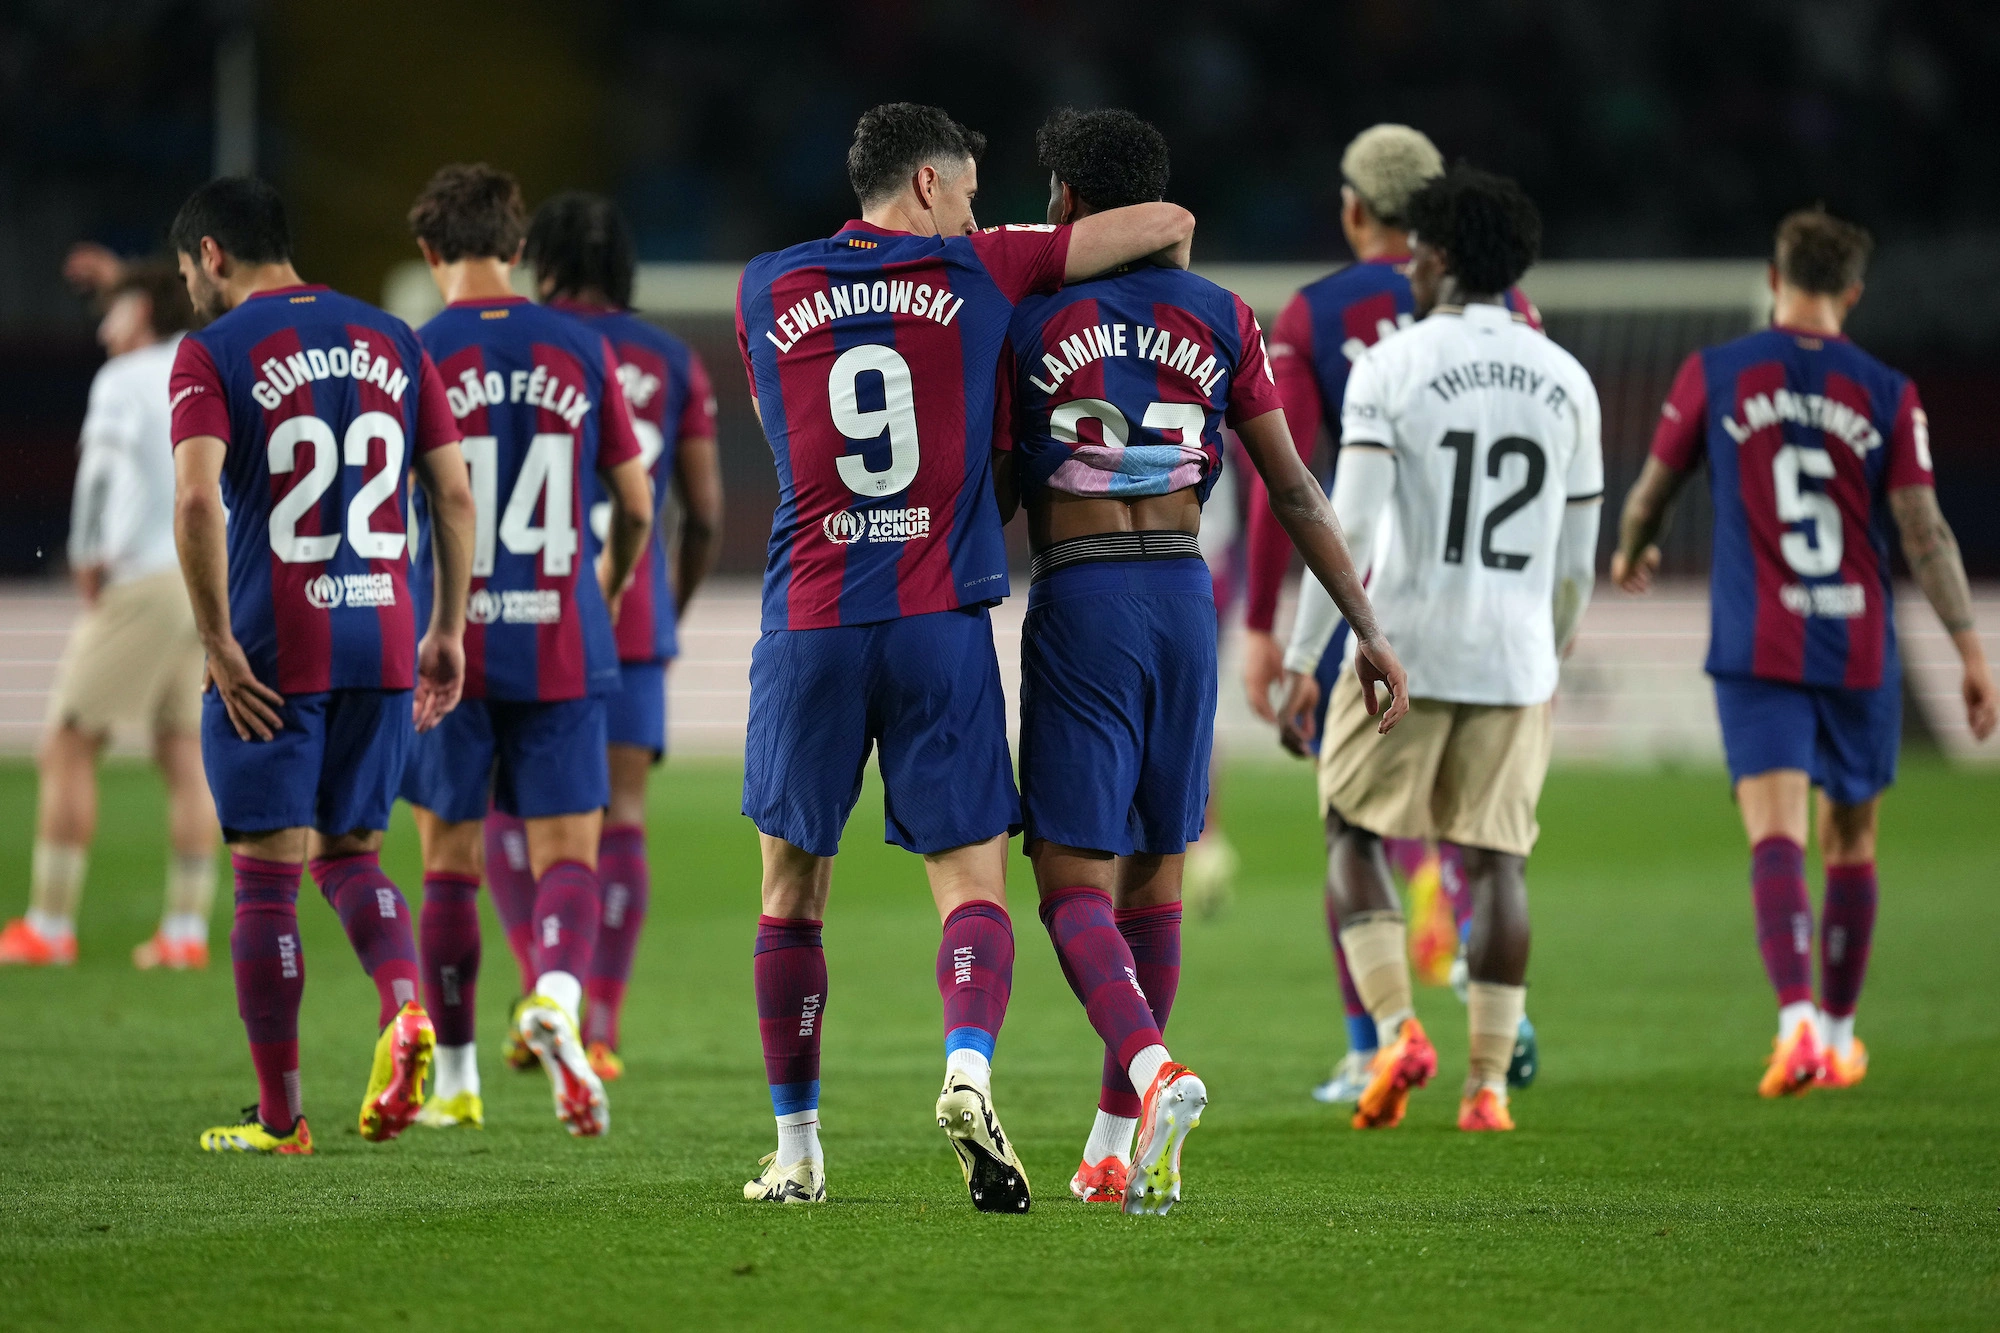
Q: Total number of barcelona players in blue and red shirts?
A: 7